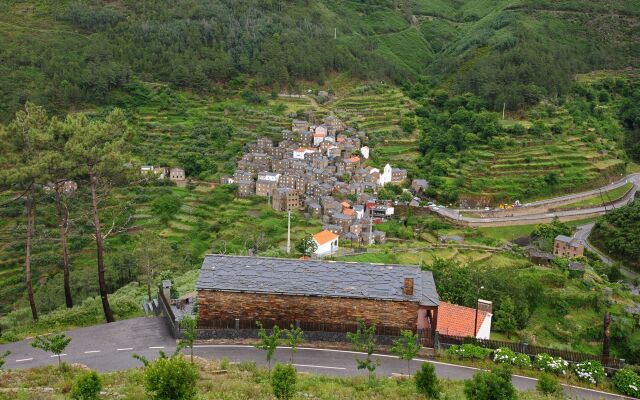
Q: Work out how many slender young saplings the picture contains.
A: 6